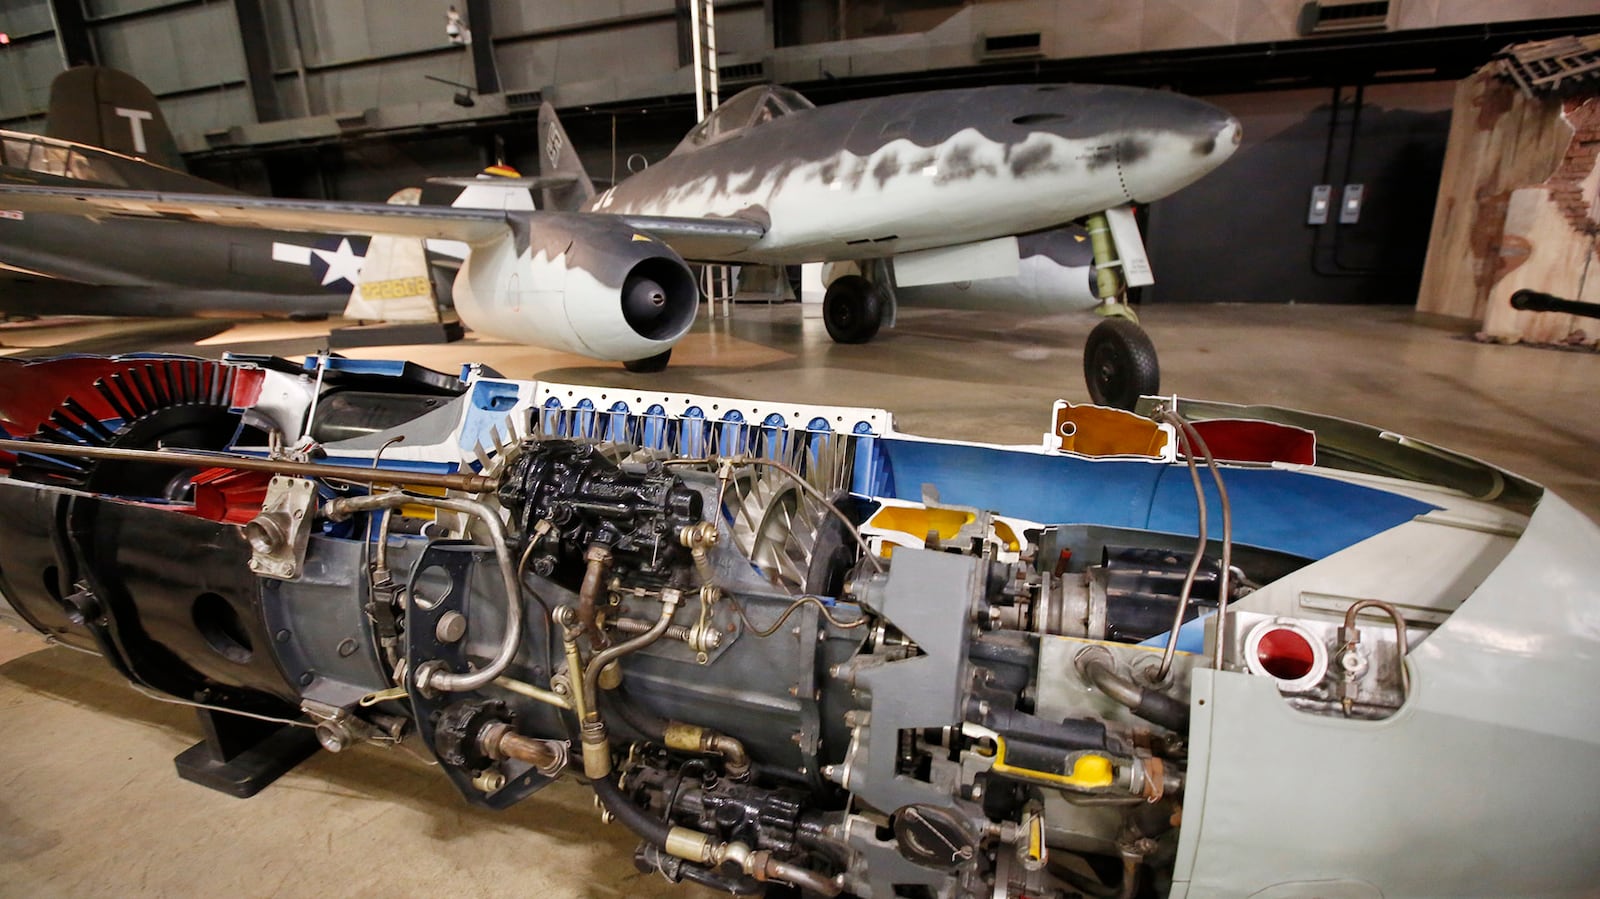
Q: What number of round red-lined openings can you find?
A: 1